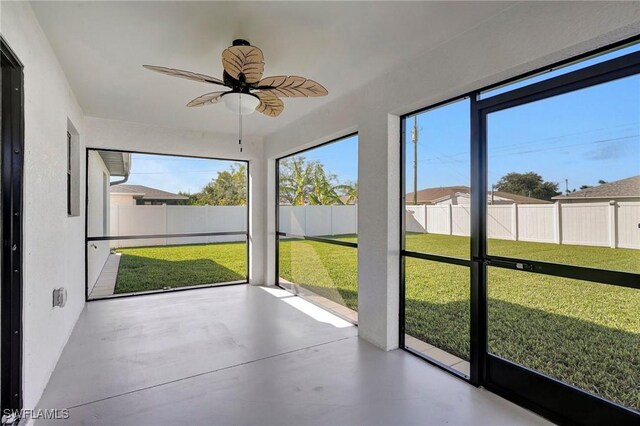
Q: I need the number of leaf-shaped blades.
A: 5